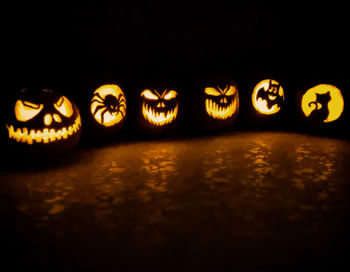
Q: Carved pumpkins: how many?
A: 6